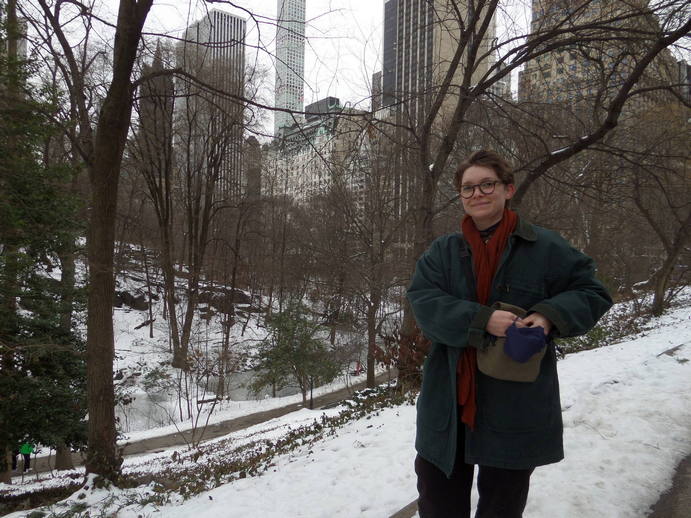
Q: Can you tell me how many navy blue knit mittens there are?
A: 1